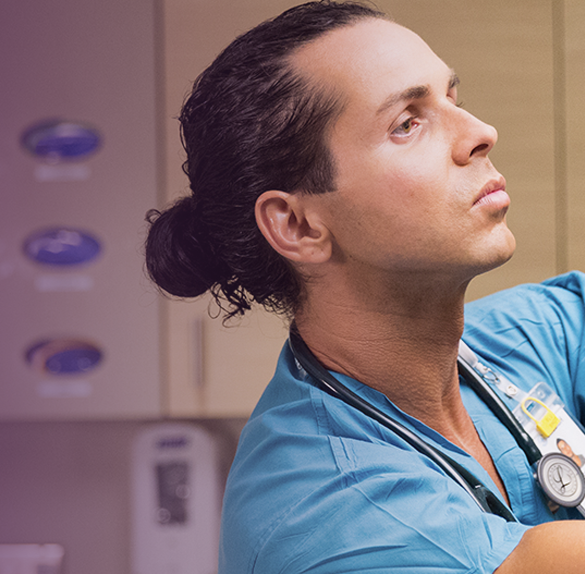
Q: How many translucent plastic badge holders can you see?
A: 1